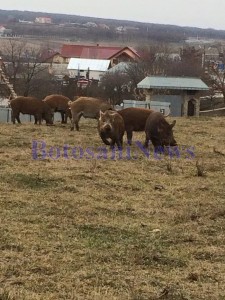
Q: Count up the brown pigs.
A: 6